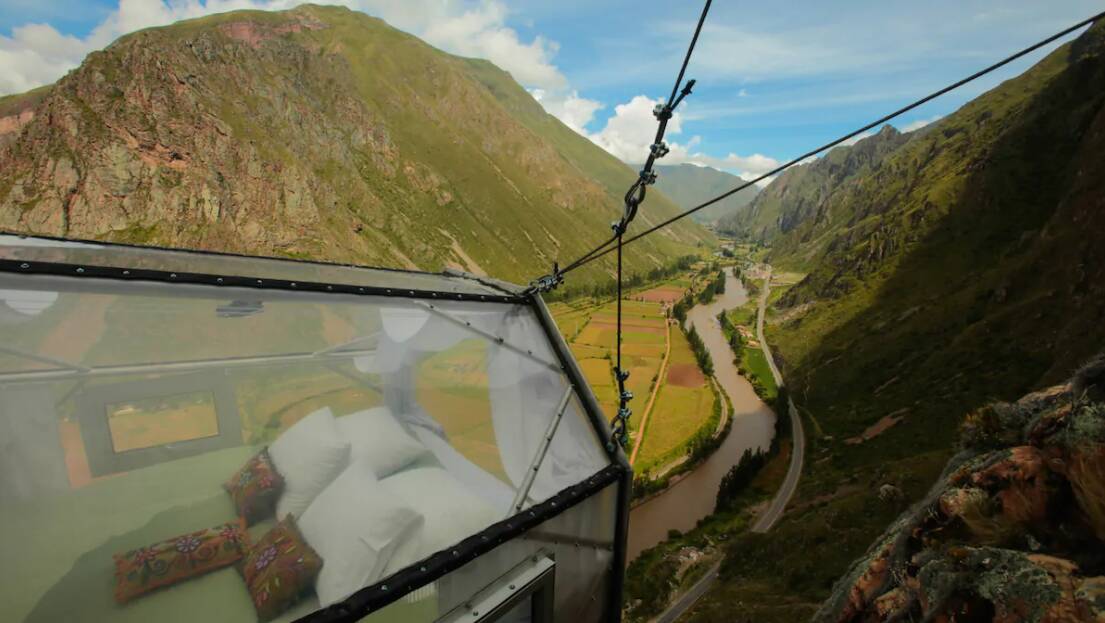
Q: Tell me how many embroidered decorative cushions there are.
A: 3